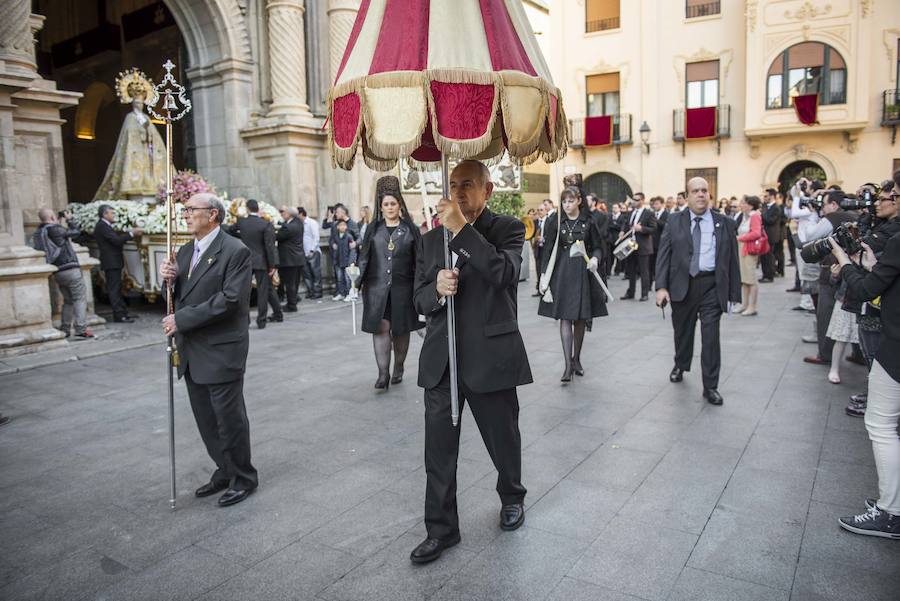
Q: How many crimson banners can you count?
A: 3